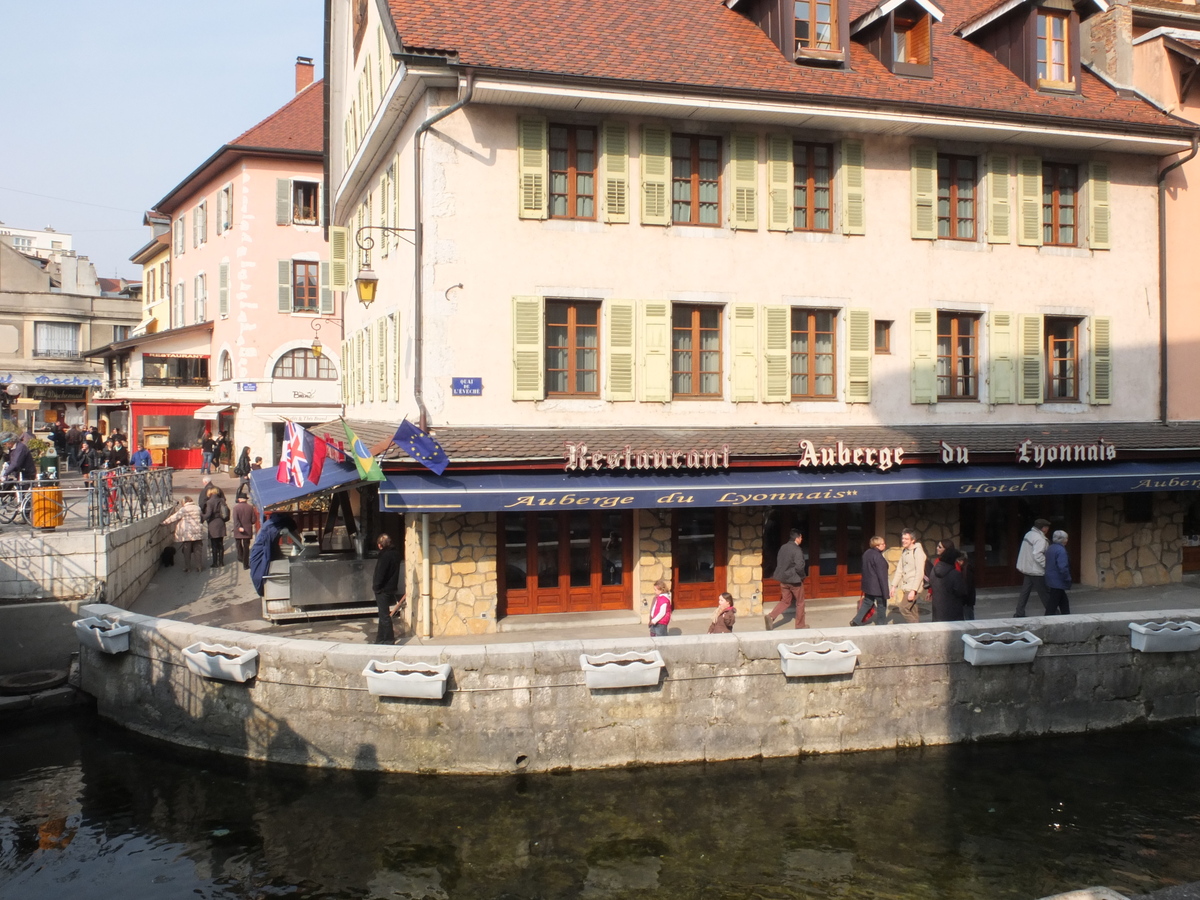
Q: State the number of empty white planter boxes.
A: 7